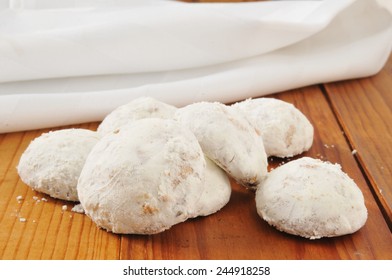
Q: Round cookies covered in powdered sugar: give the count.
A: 7